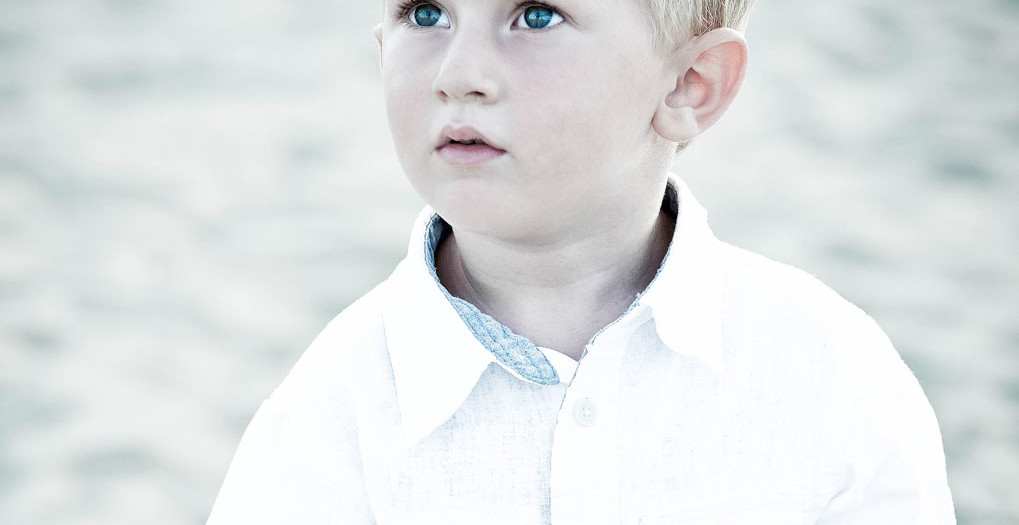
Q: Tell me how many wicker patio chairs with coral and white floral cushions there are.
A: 0